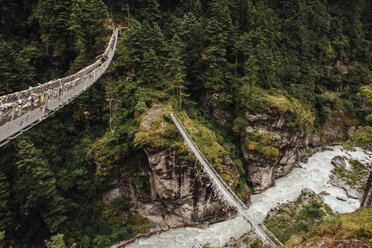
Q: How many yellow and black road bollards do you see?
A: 0